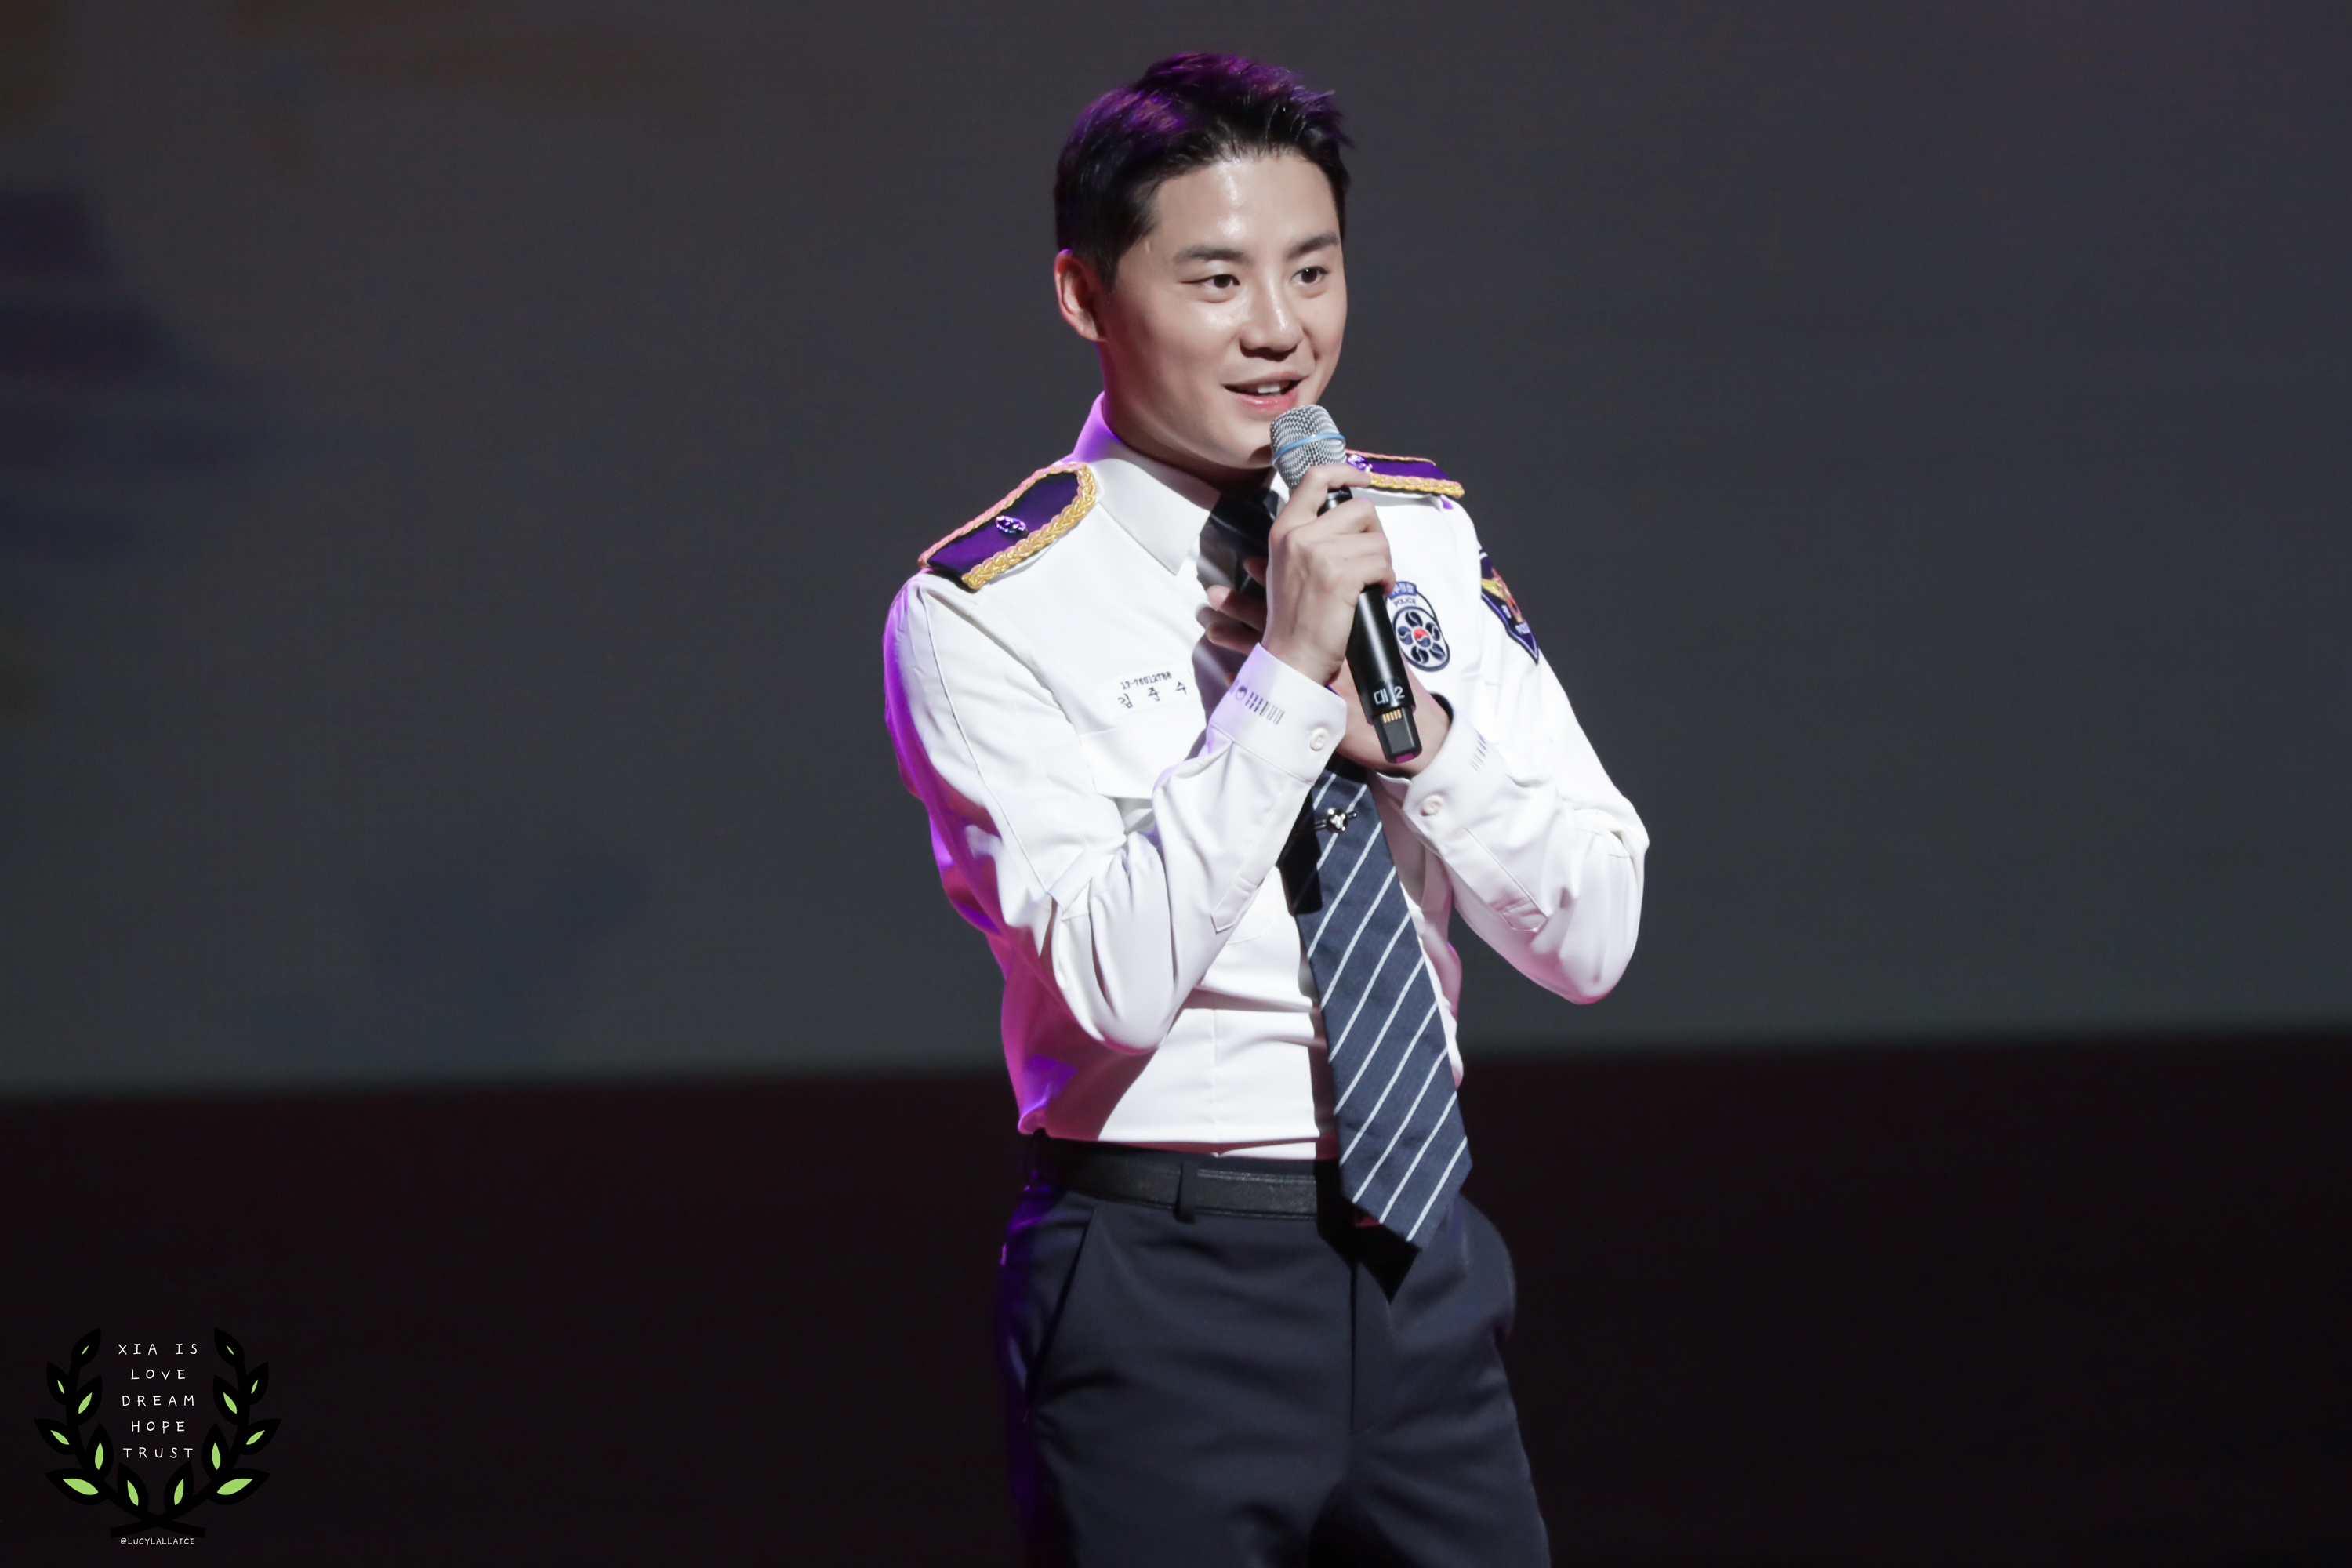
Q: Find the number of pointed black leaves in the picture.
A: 14